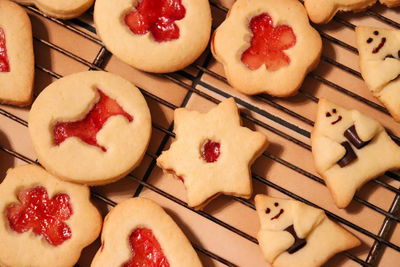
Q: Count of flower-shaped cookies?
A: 2